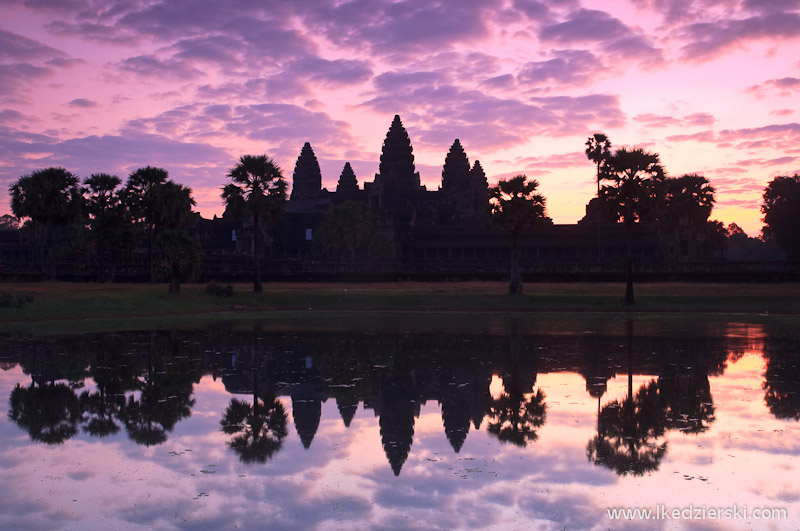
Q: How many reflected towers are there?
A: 5